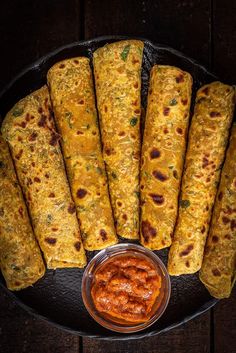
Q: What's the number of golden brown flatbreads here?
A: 7